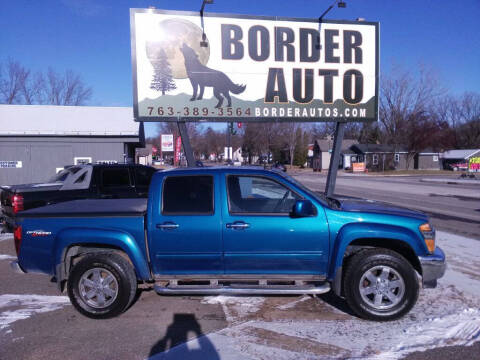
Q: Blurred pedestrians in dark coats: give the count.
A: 0